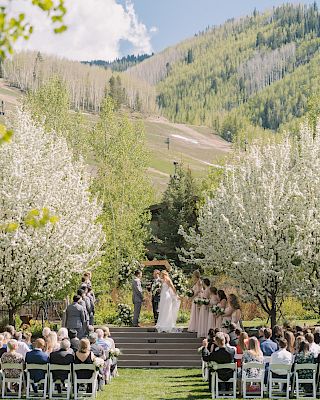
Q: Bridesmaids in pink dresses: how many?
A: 5